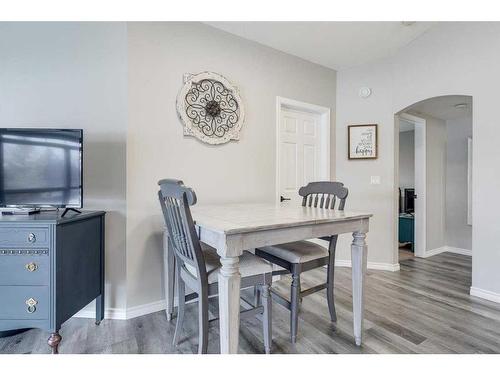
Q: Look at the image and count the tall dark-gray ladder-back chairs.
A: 2